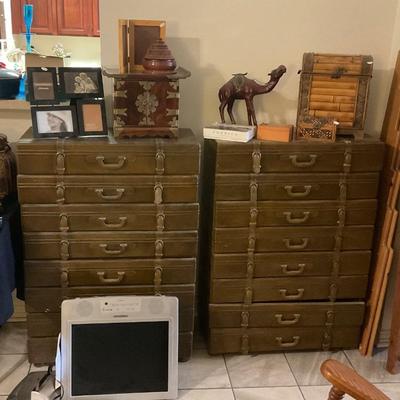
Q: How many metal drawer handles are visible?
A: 13